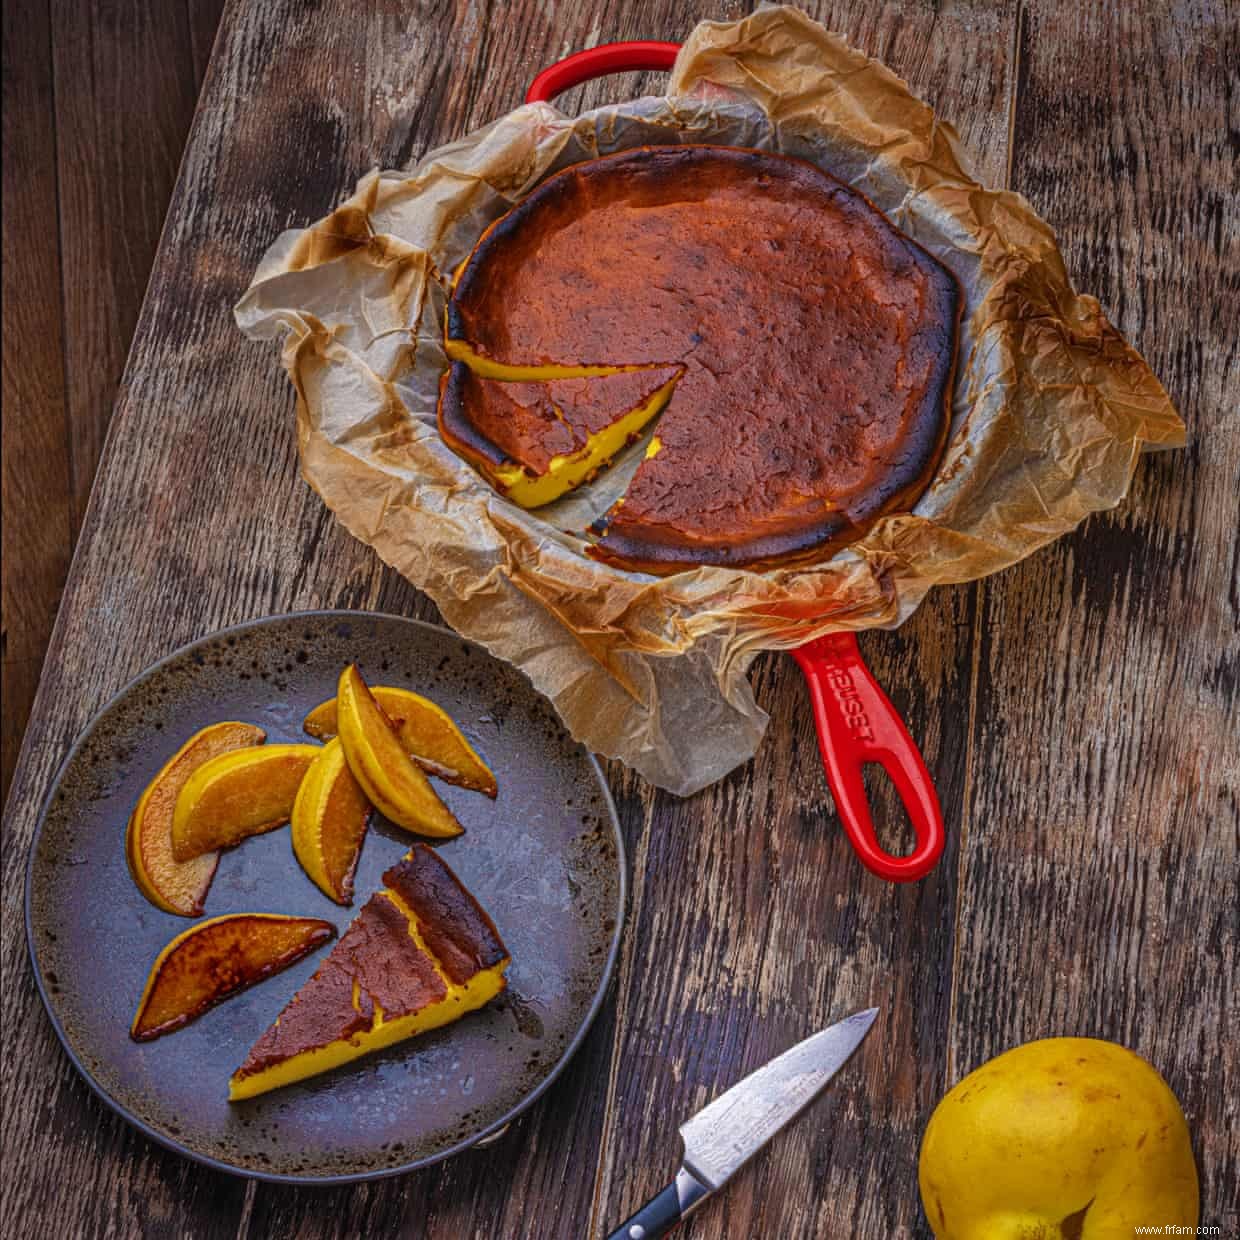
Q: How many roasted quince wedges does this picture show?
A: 6